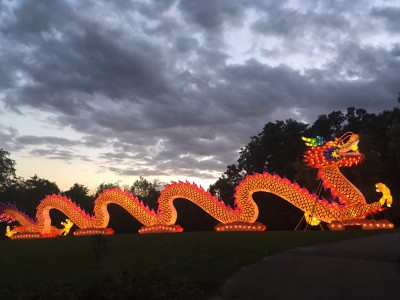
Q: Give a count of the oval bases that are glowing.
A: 5